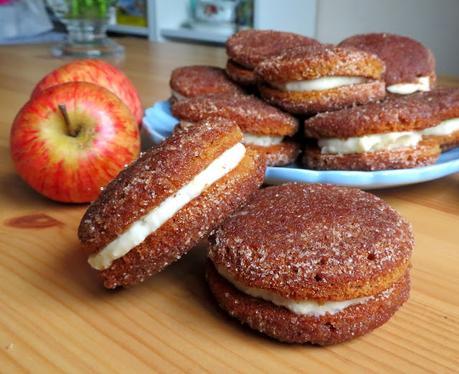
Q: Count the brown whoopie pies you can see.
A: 9